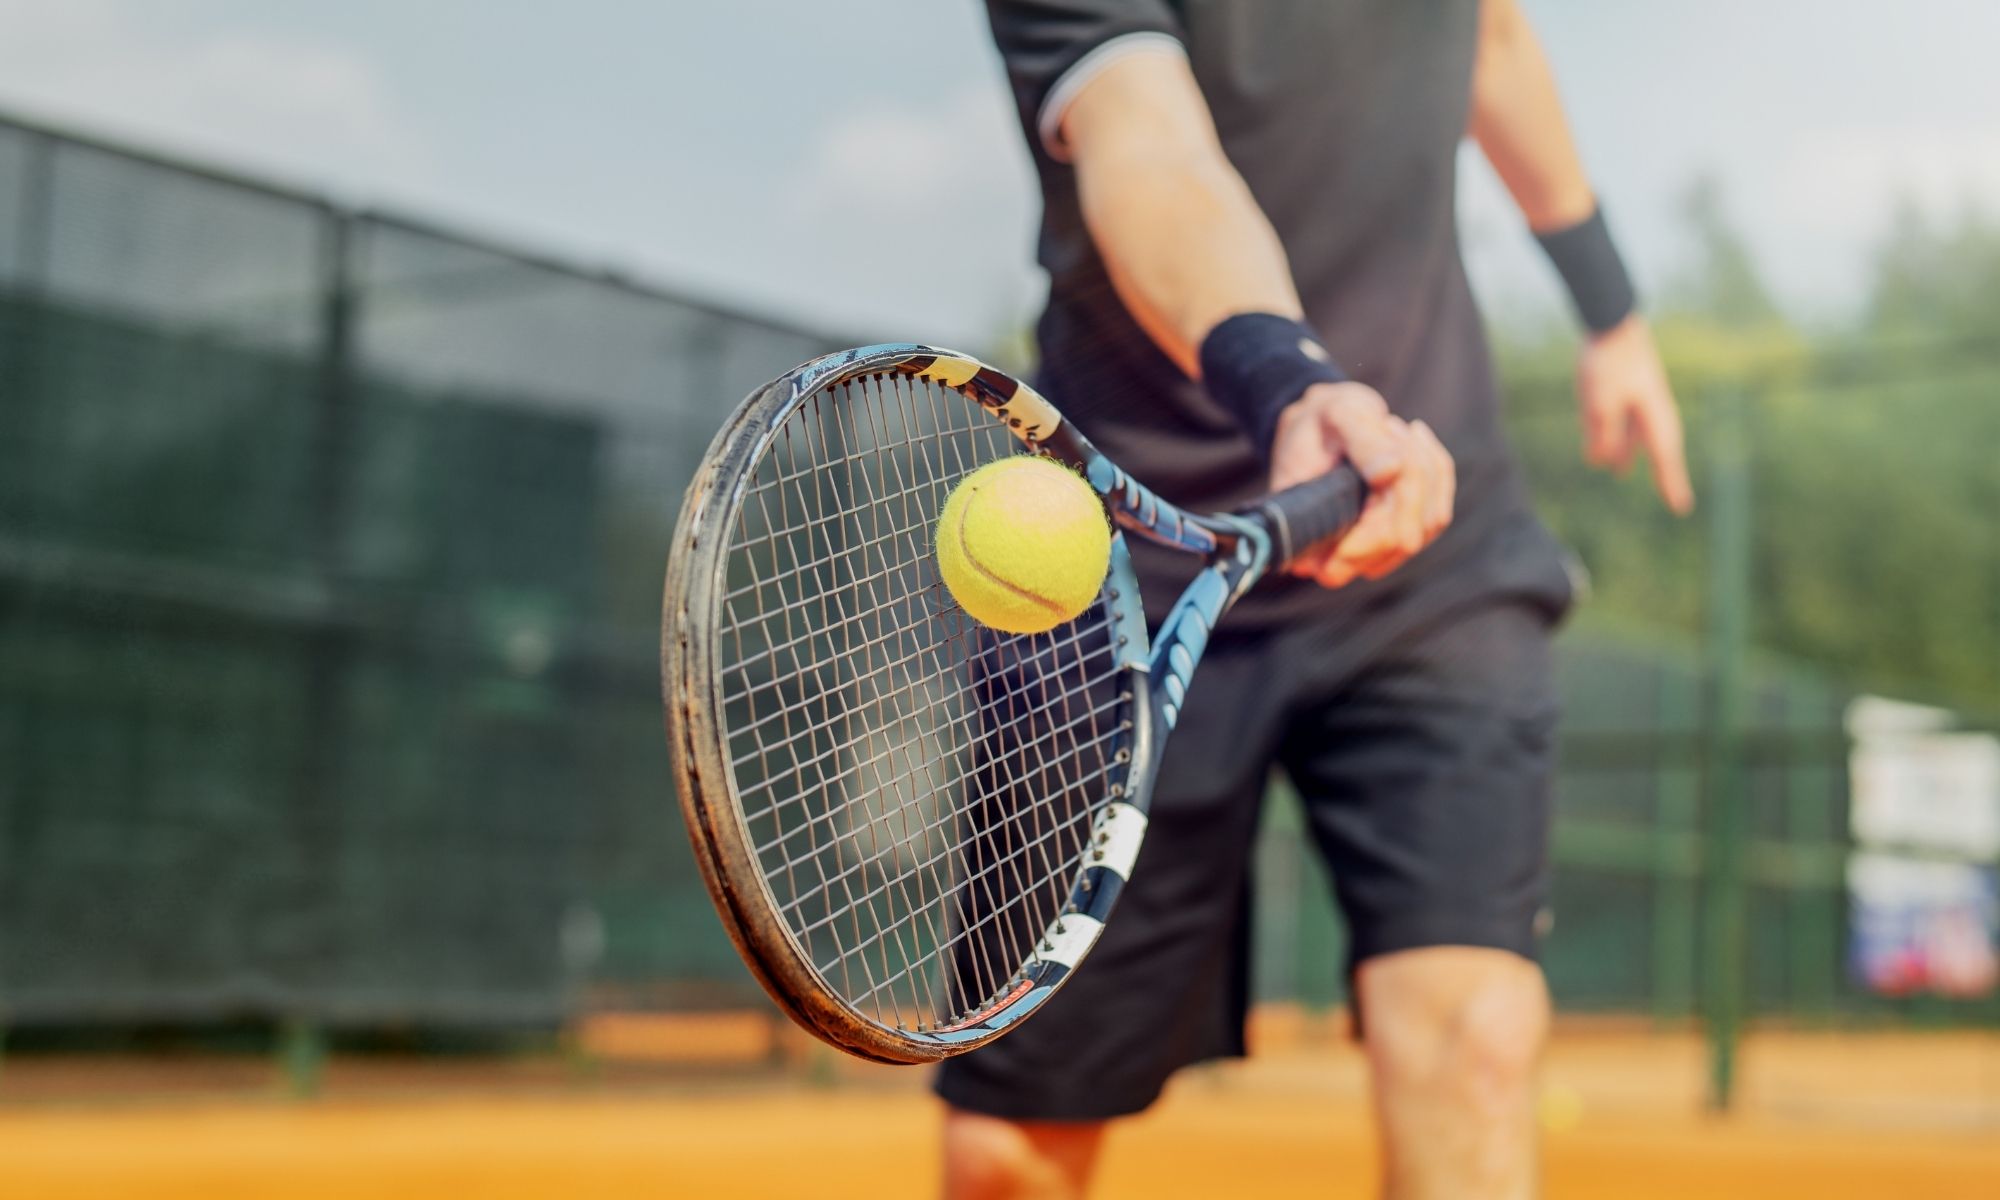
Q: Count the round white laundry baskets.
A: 0